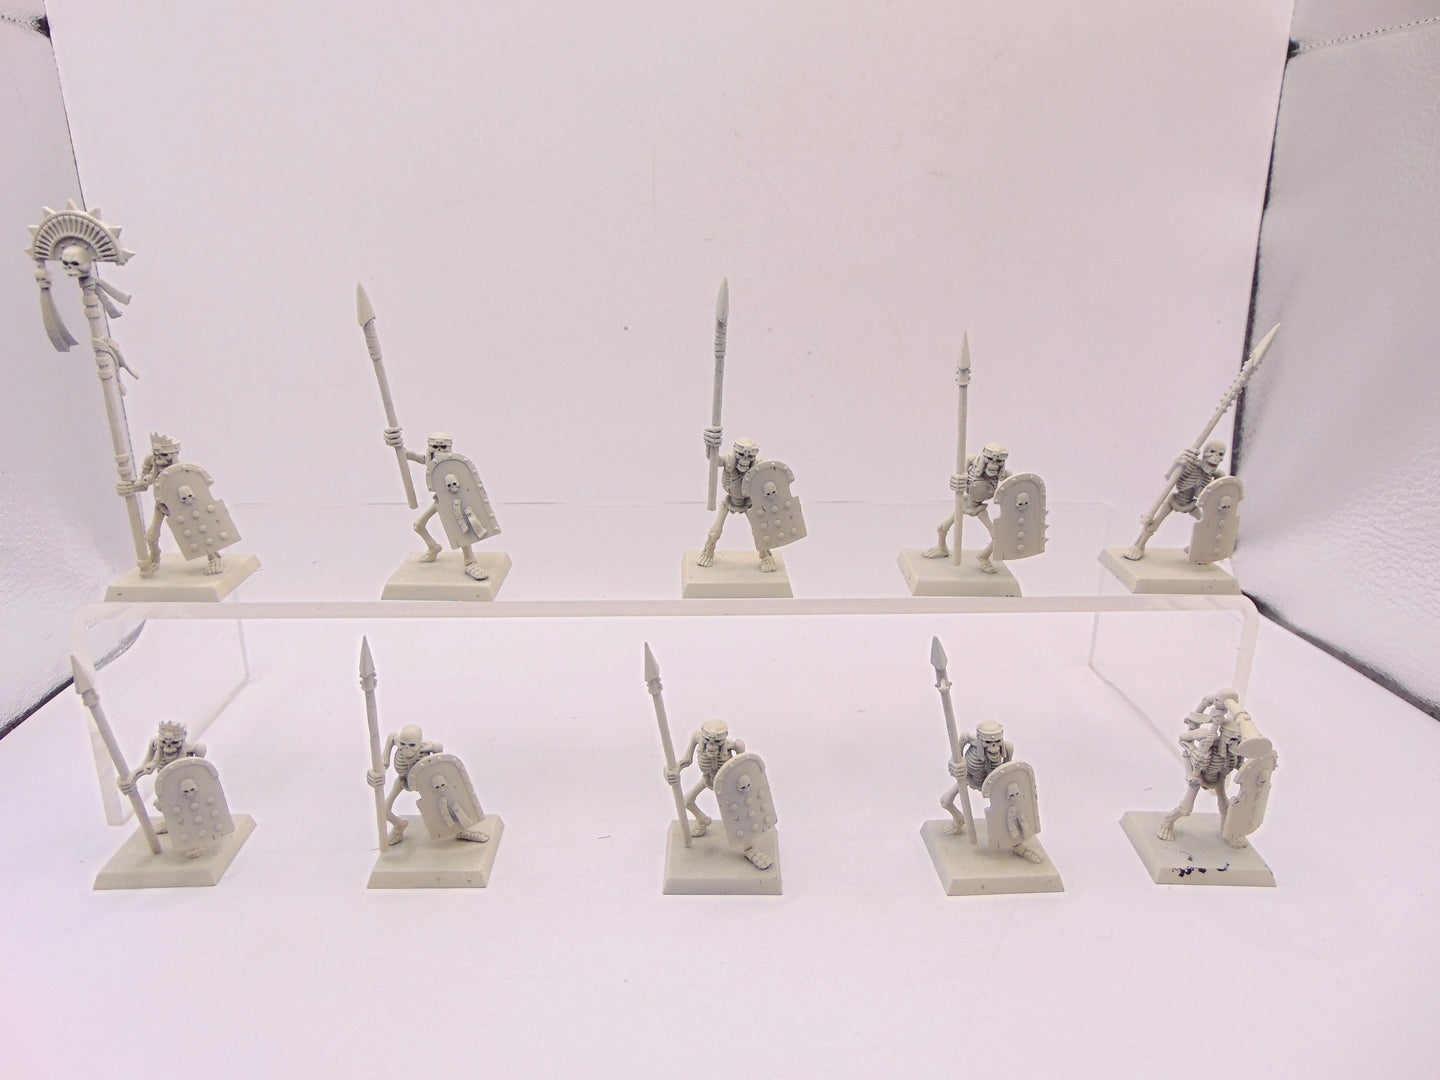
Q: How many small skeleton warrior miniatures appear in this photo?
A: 10